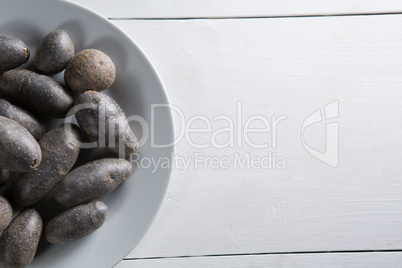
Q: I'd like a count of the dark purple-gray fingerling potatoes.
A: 13